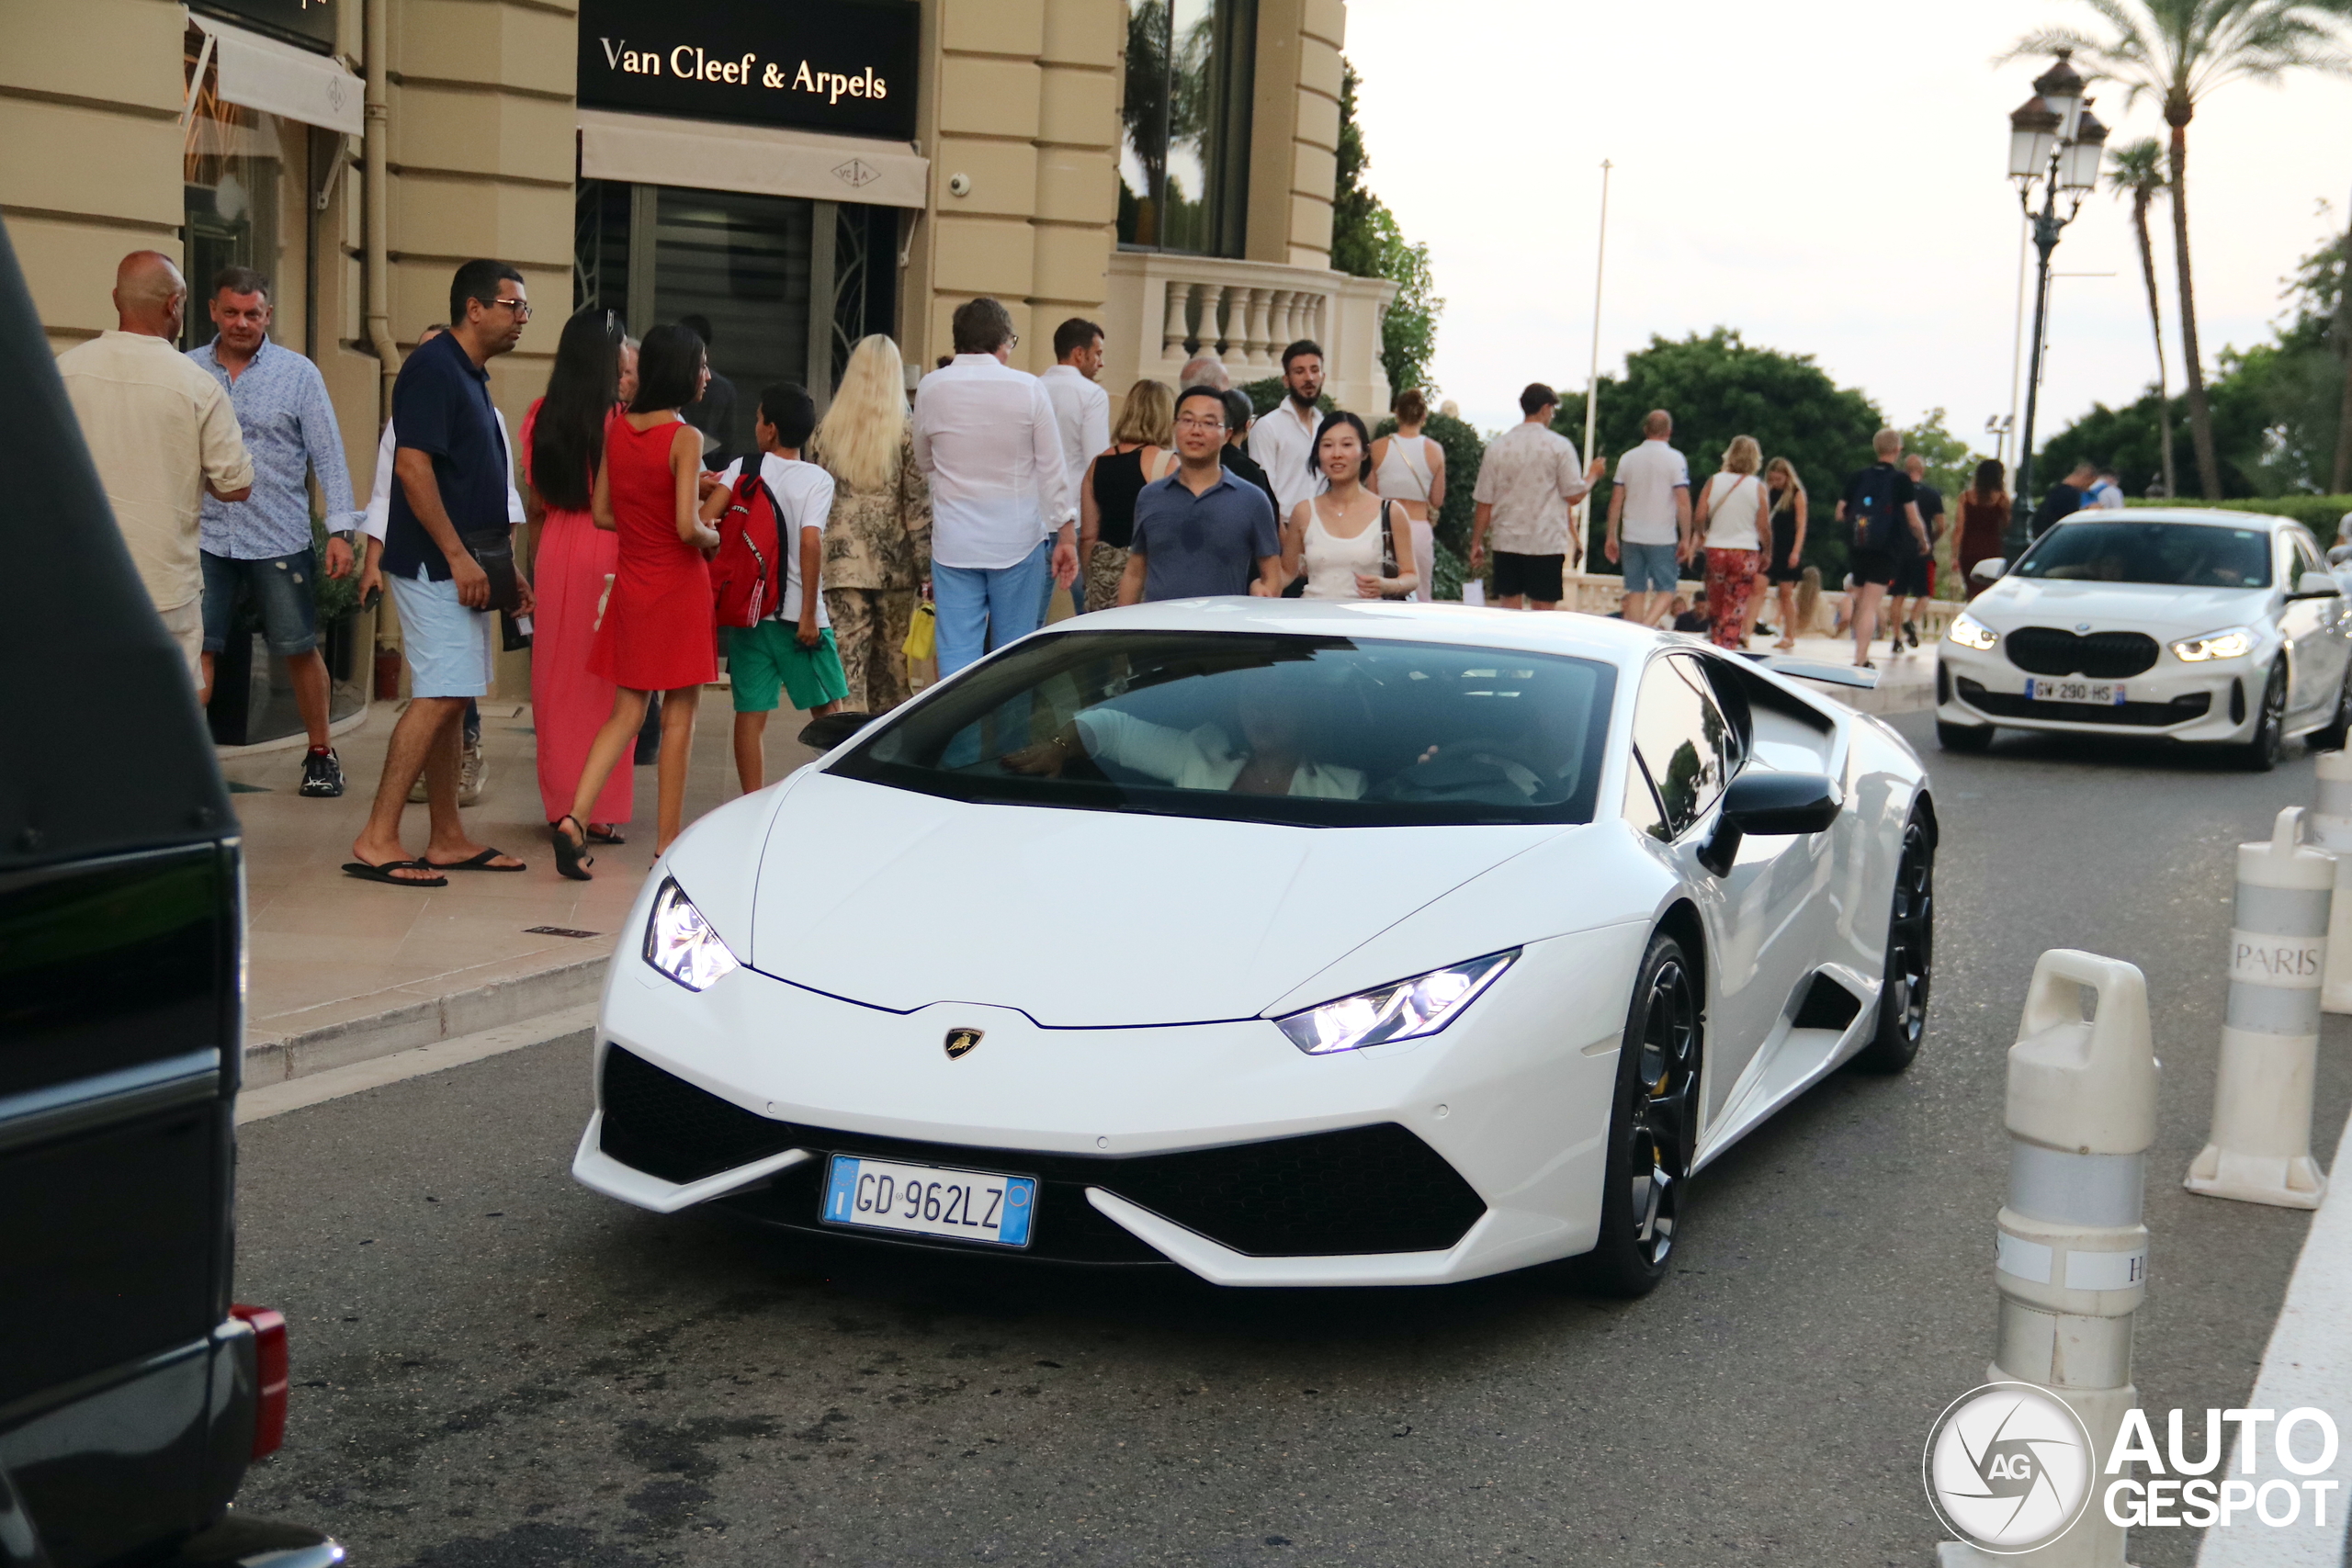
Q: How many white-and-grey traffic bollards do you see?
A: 3